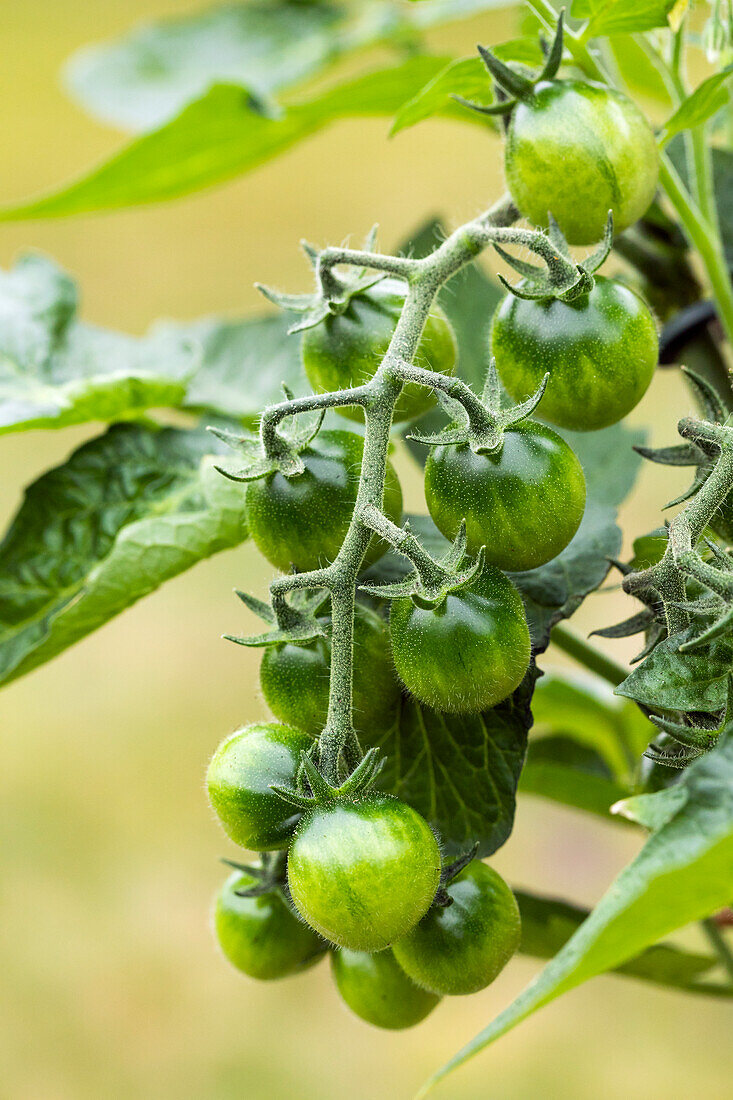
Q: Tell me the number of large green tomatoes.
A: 12